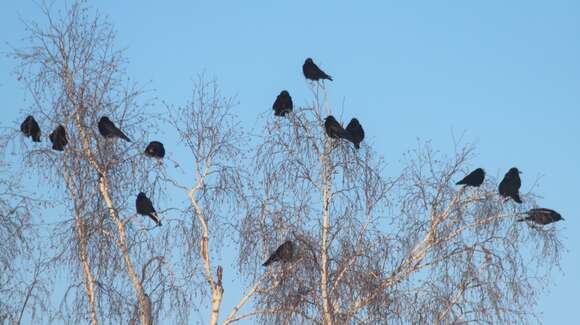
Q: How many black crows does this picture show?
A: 13